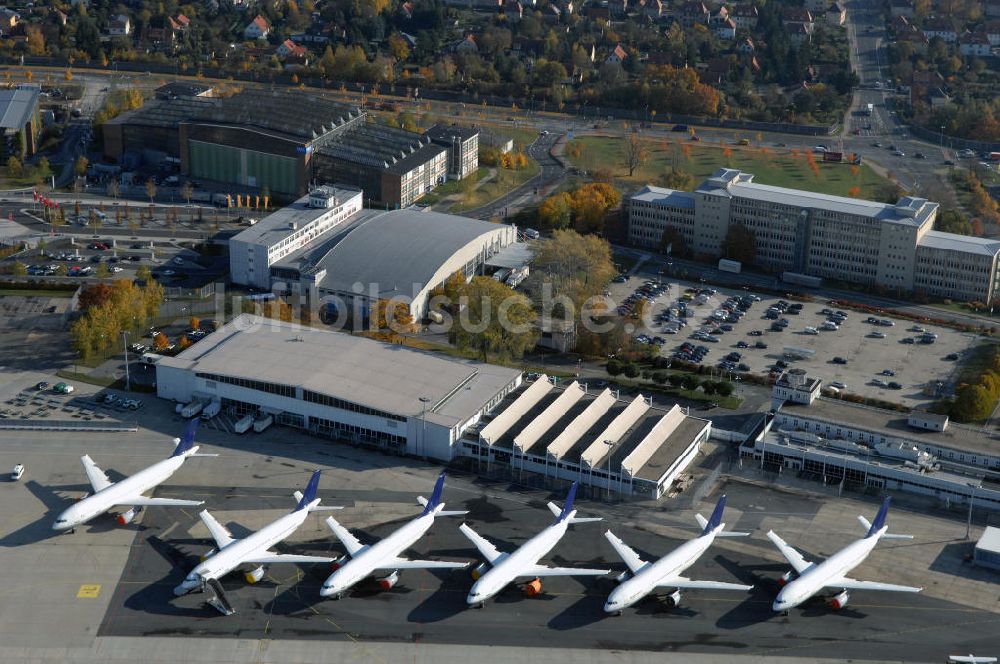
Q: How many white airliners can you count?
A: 6